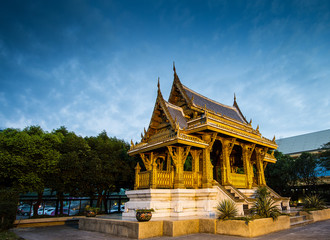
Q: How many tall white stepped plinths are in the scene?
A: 1